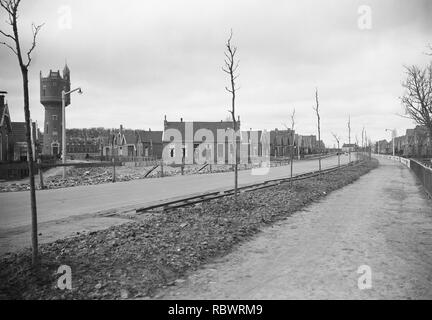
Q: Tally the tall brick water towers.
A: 1